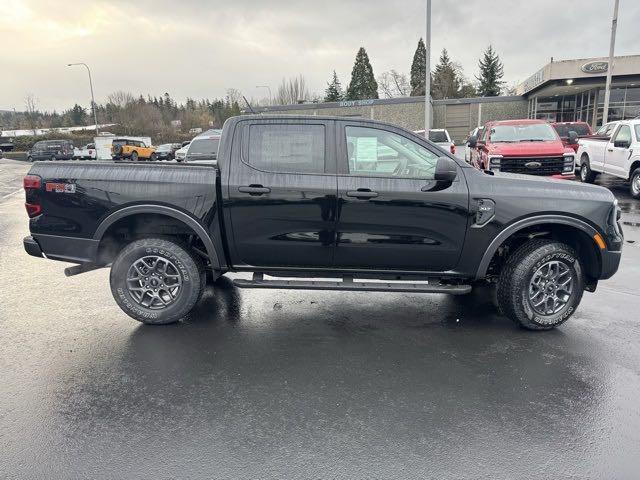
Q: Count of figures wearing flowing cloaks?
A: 0